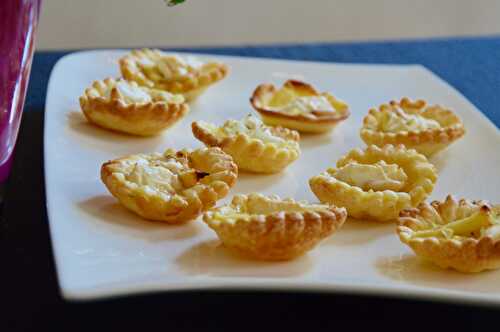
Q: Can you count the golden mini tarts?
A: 9